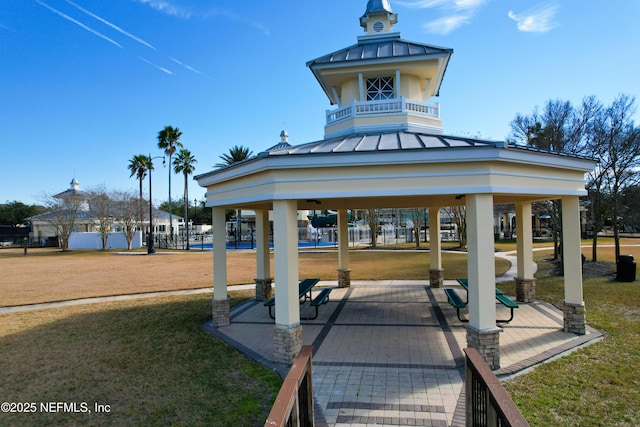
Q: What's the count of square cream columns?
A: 8